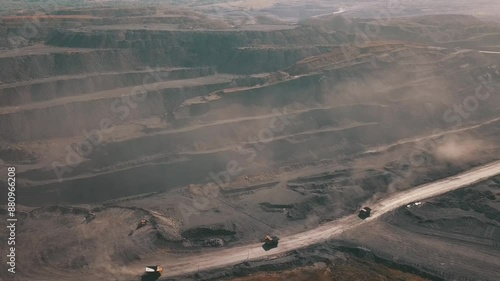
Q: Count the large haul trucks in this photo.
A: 3